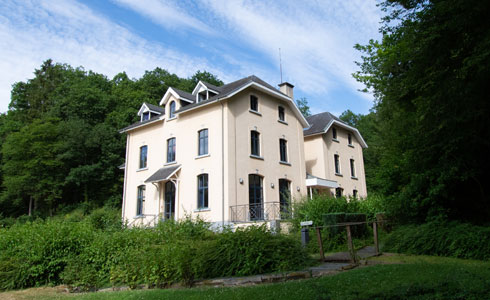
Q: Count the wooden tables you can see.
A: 0